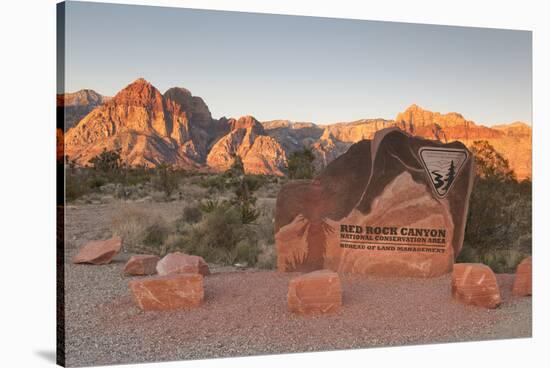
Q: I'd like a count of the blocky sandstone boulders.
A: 7